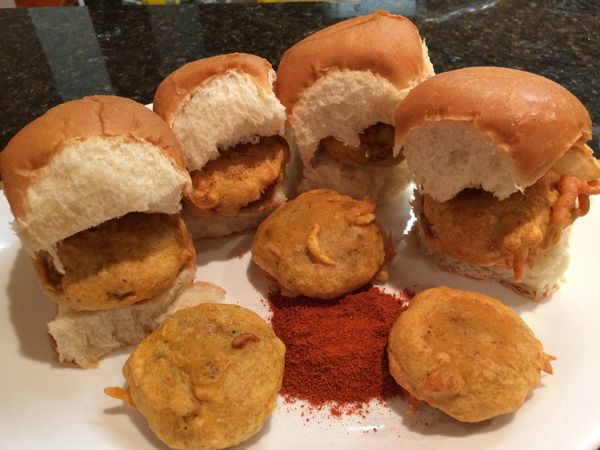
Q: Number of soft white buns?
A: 4